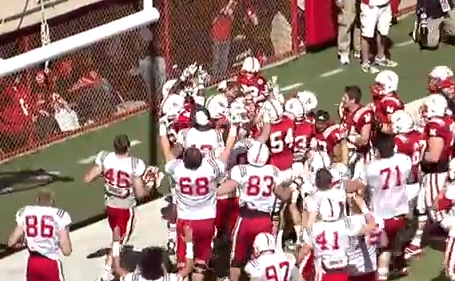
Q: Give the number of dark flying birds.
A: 0